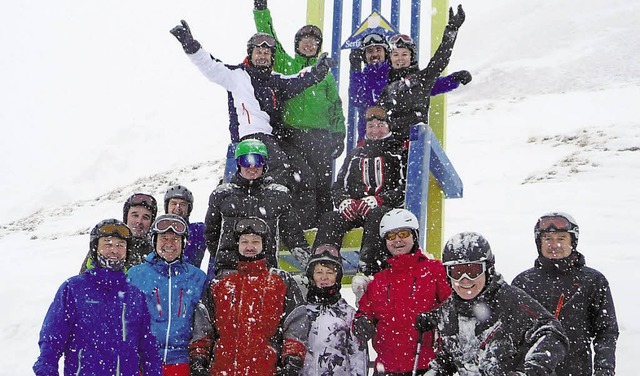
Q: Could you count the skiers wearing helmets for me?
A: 15